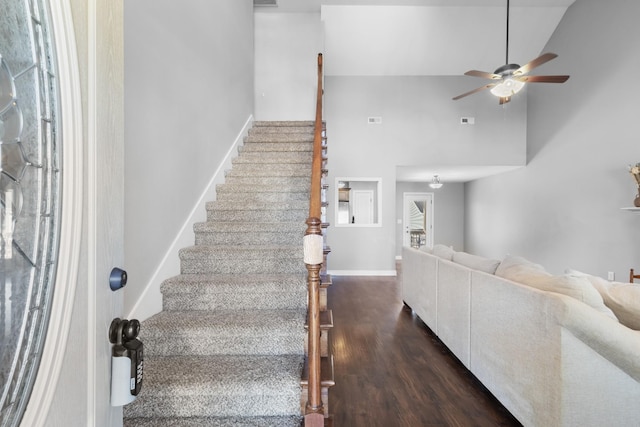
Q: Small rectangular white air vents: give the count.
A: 2